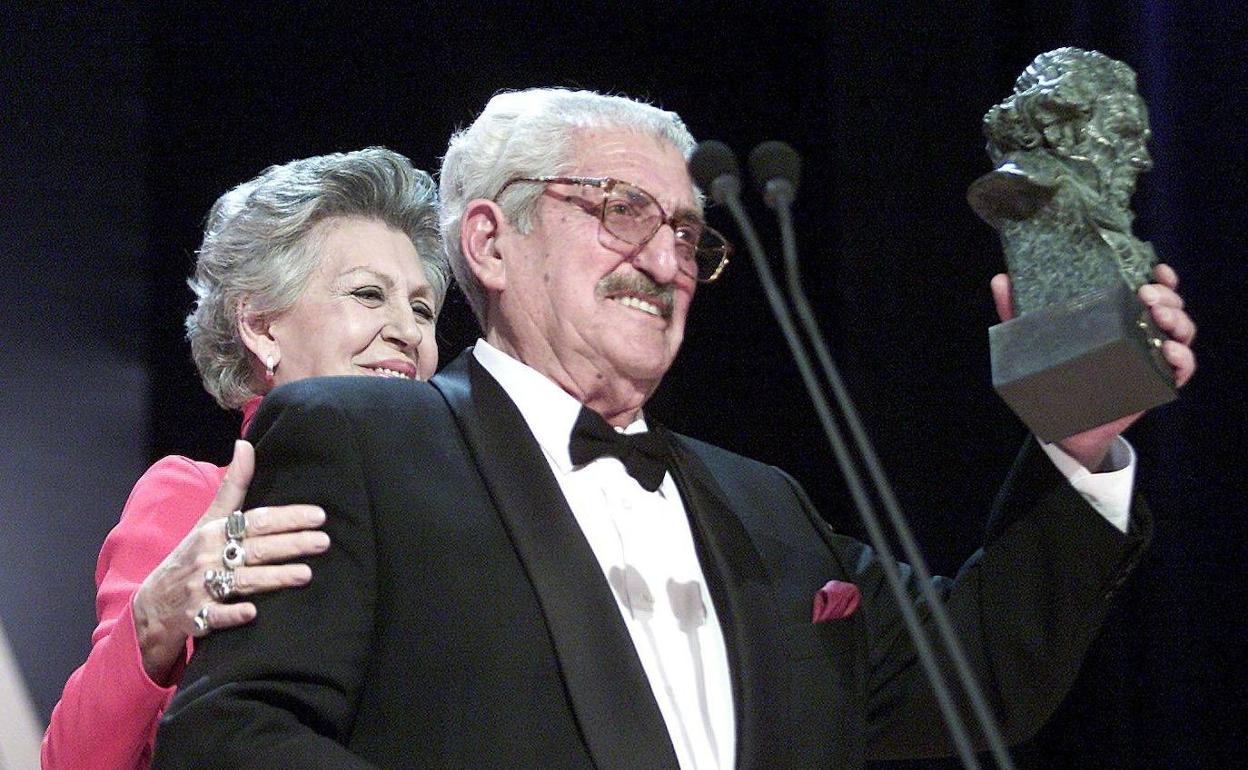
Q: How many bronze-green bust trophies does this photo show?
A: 1